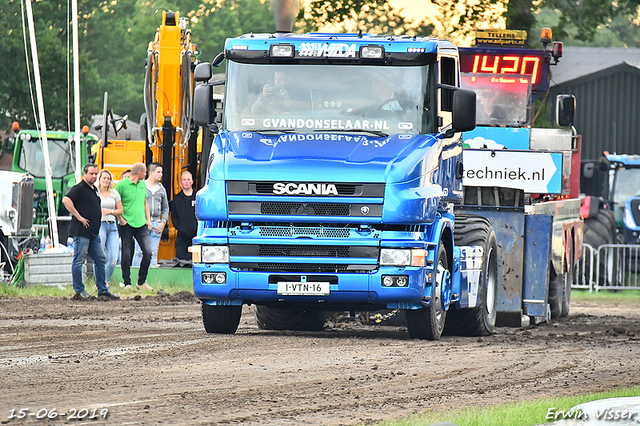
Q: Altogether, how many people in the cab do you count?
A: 2